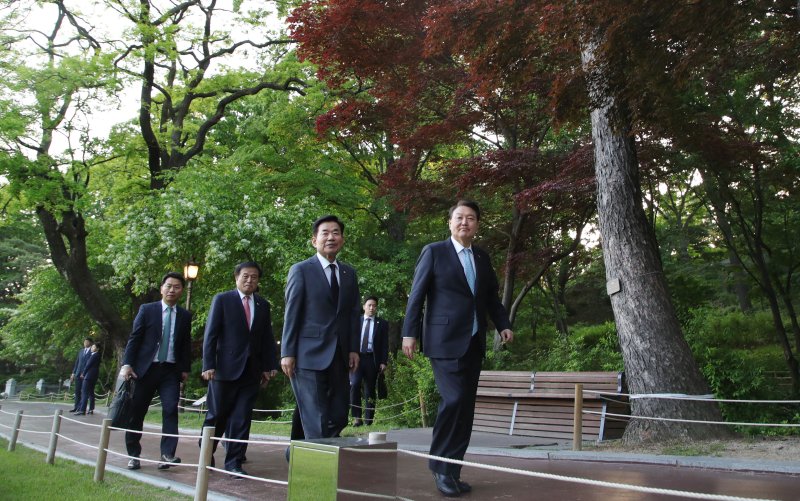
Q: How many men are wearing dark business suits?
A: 7